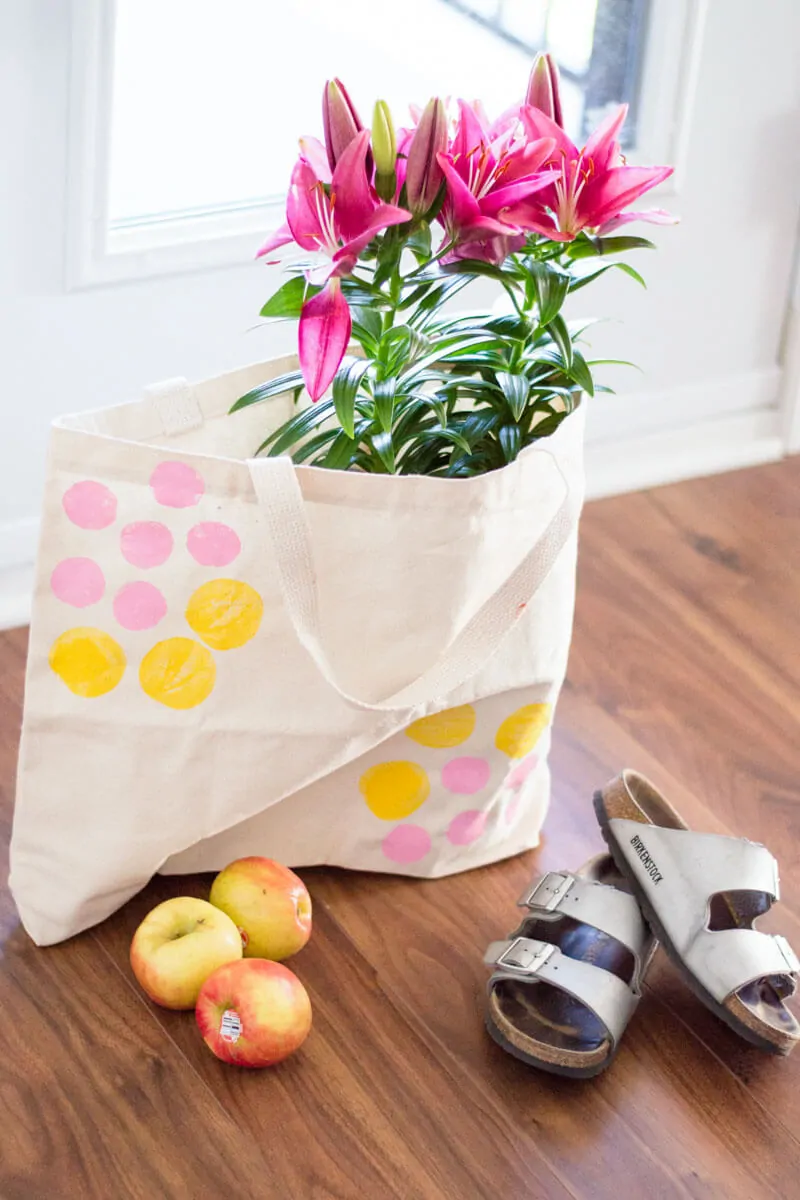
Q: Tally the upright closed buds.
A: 4